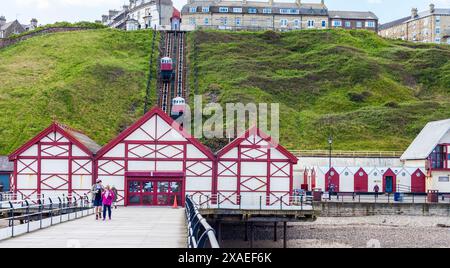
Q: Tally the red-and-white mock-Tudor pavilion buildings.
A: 3